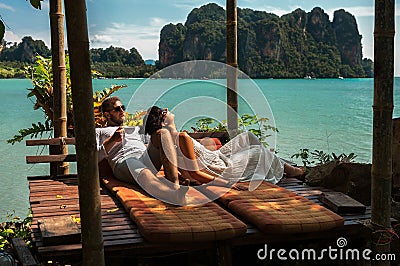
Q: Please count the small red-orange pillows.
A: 1